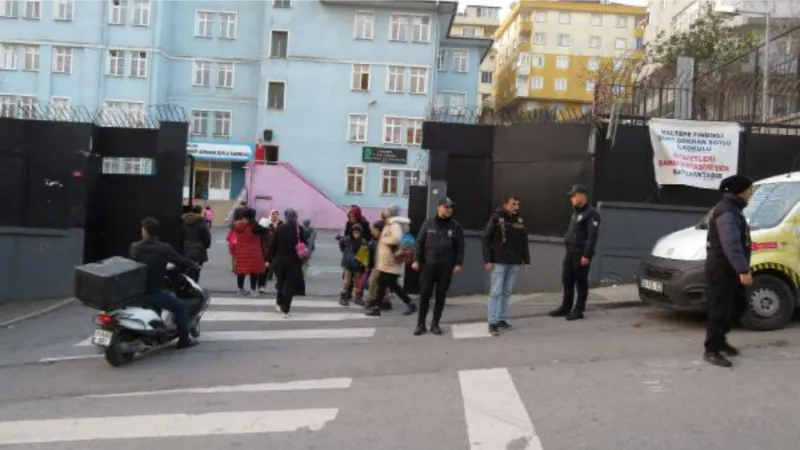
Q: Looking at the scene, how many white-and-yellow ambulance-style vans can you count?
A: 1